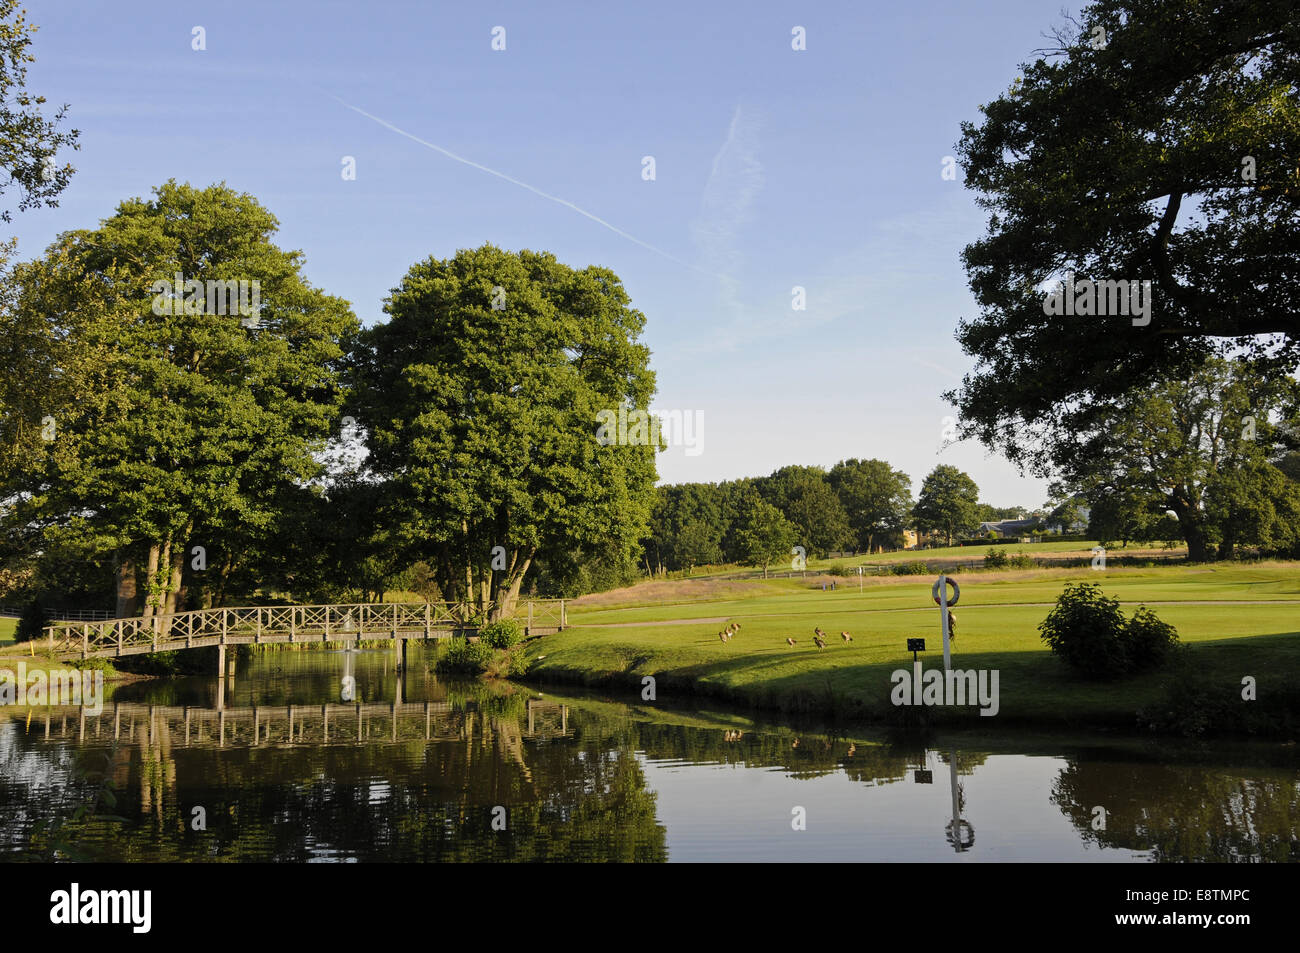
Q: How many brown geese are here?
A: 7